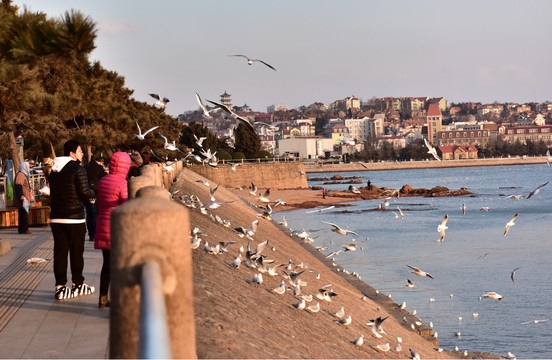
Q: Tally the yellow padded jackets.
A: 0